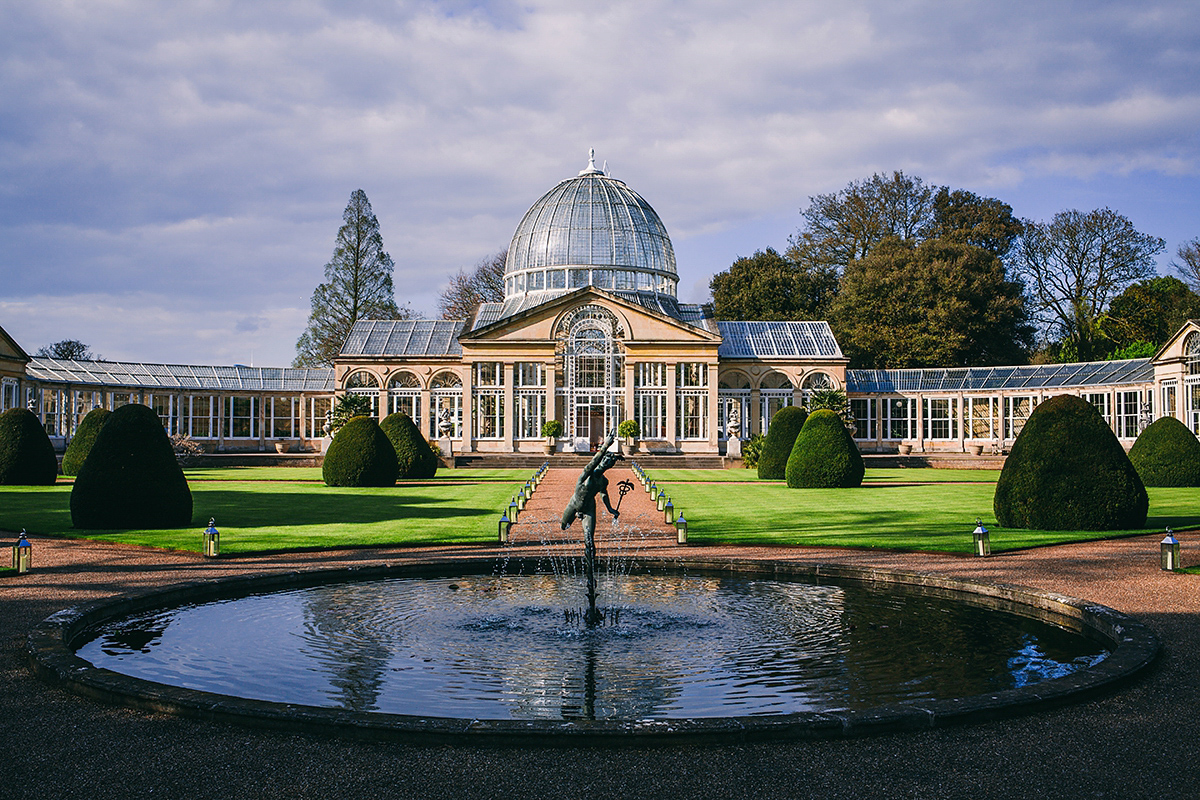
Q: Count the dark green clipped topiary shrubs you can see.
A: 9